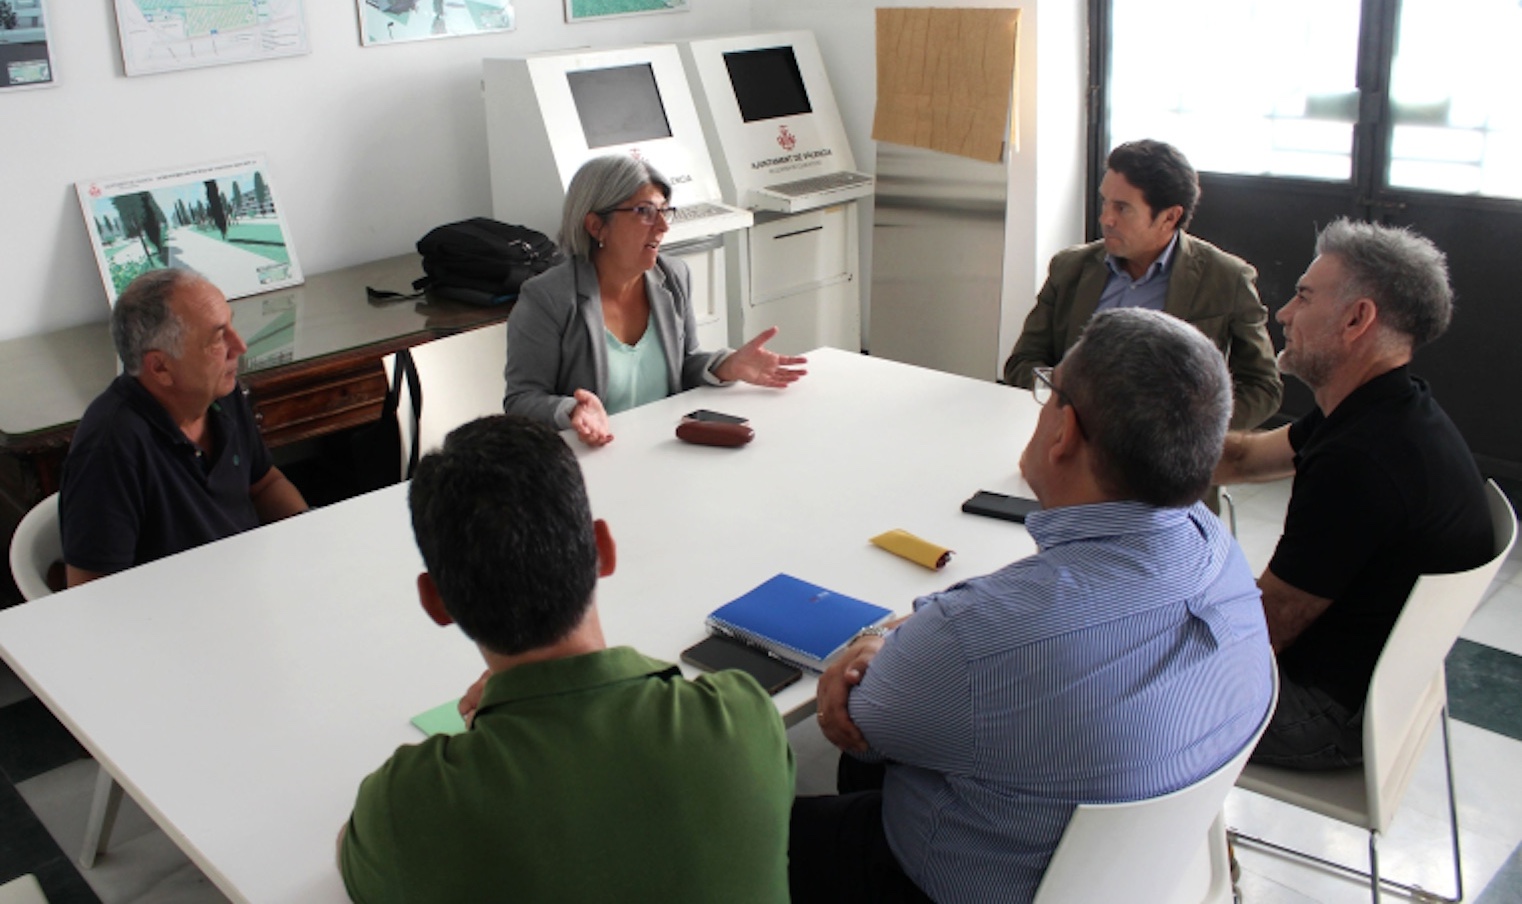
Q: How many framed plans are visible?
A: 5